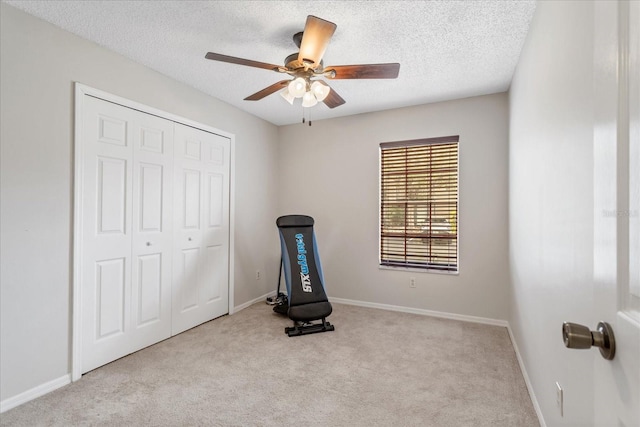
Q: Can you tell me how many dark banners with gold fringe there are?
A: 0